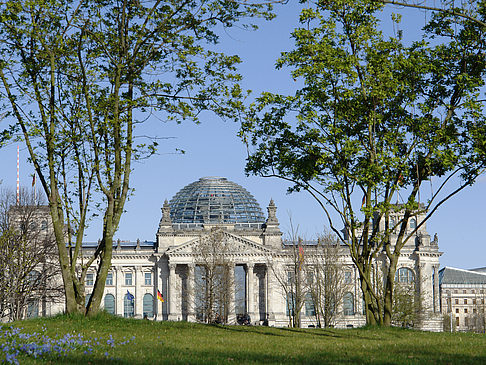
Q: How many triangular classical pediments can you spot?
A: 1